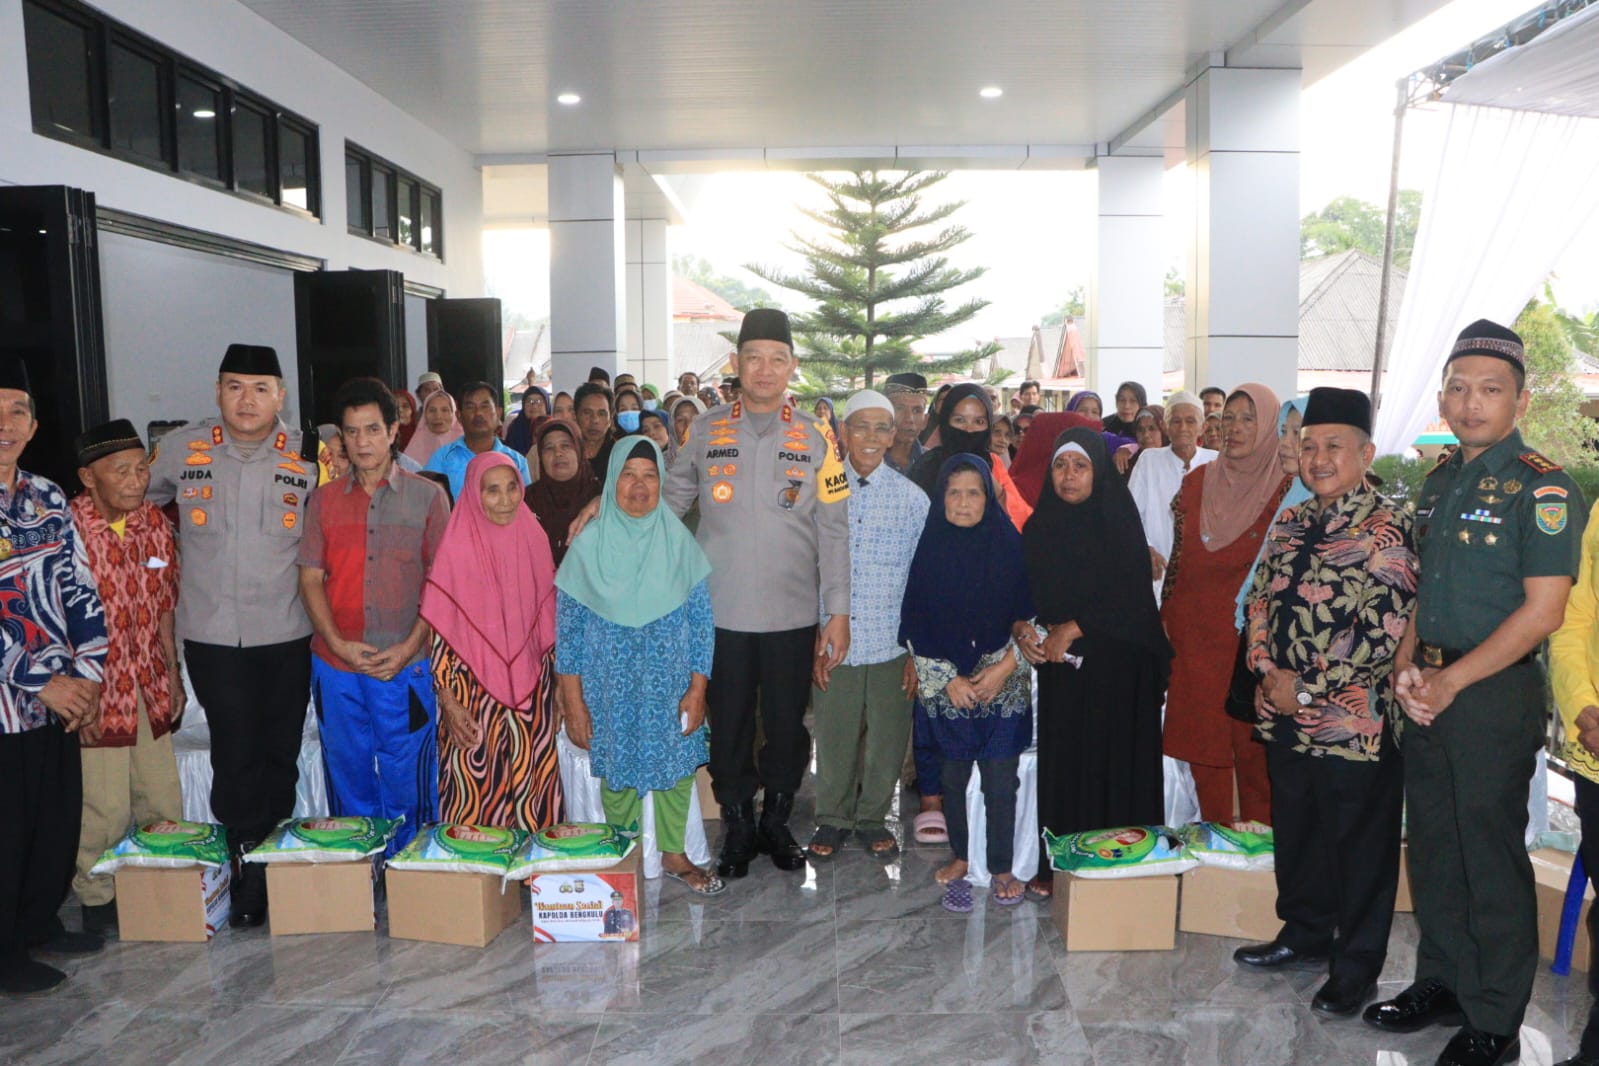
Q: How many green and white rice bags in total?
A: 6